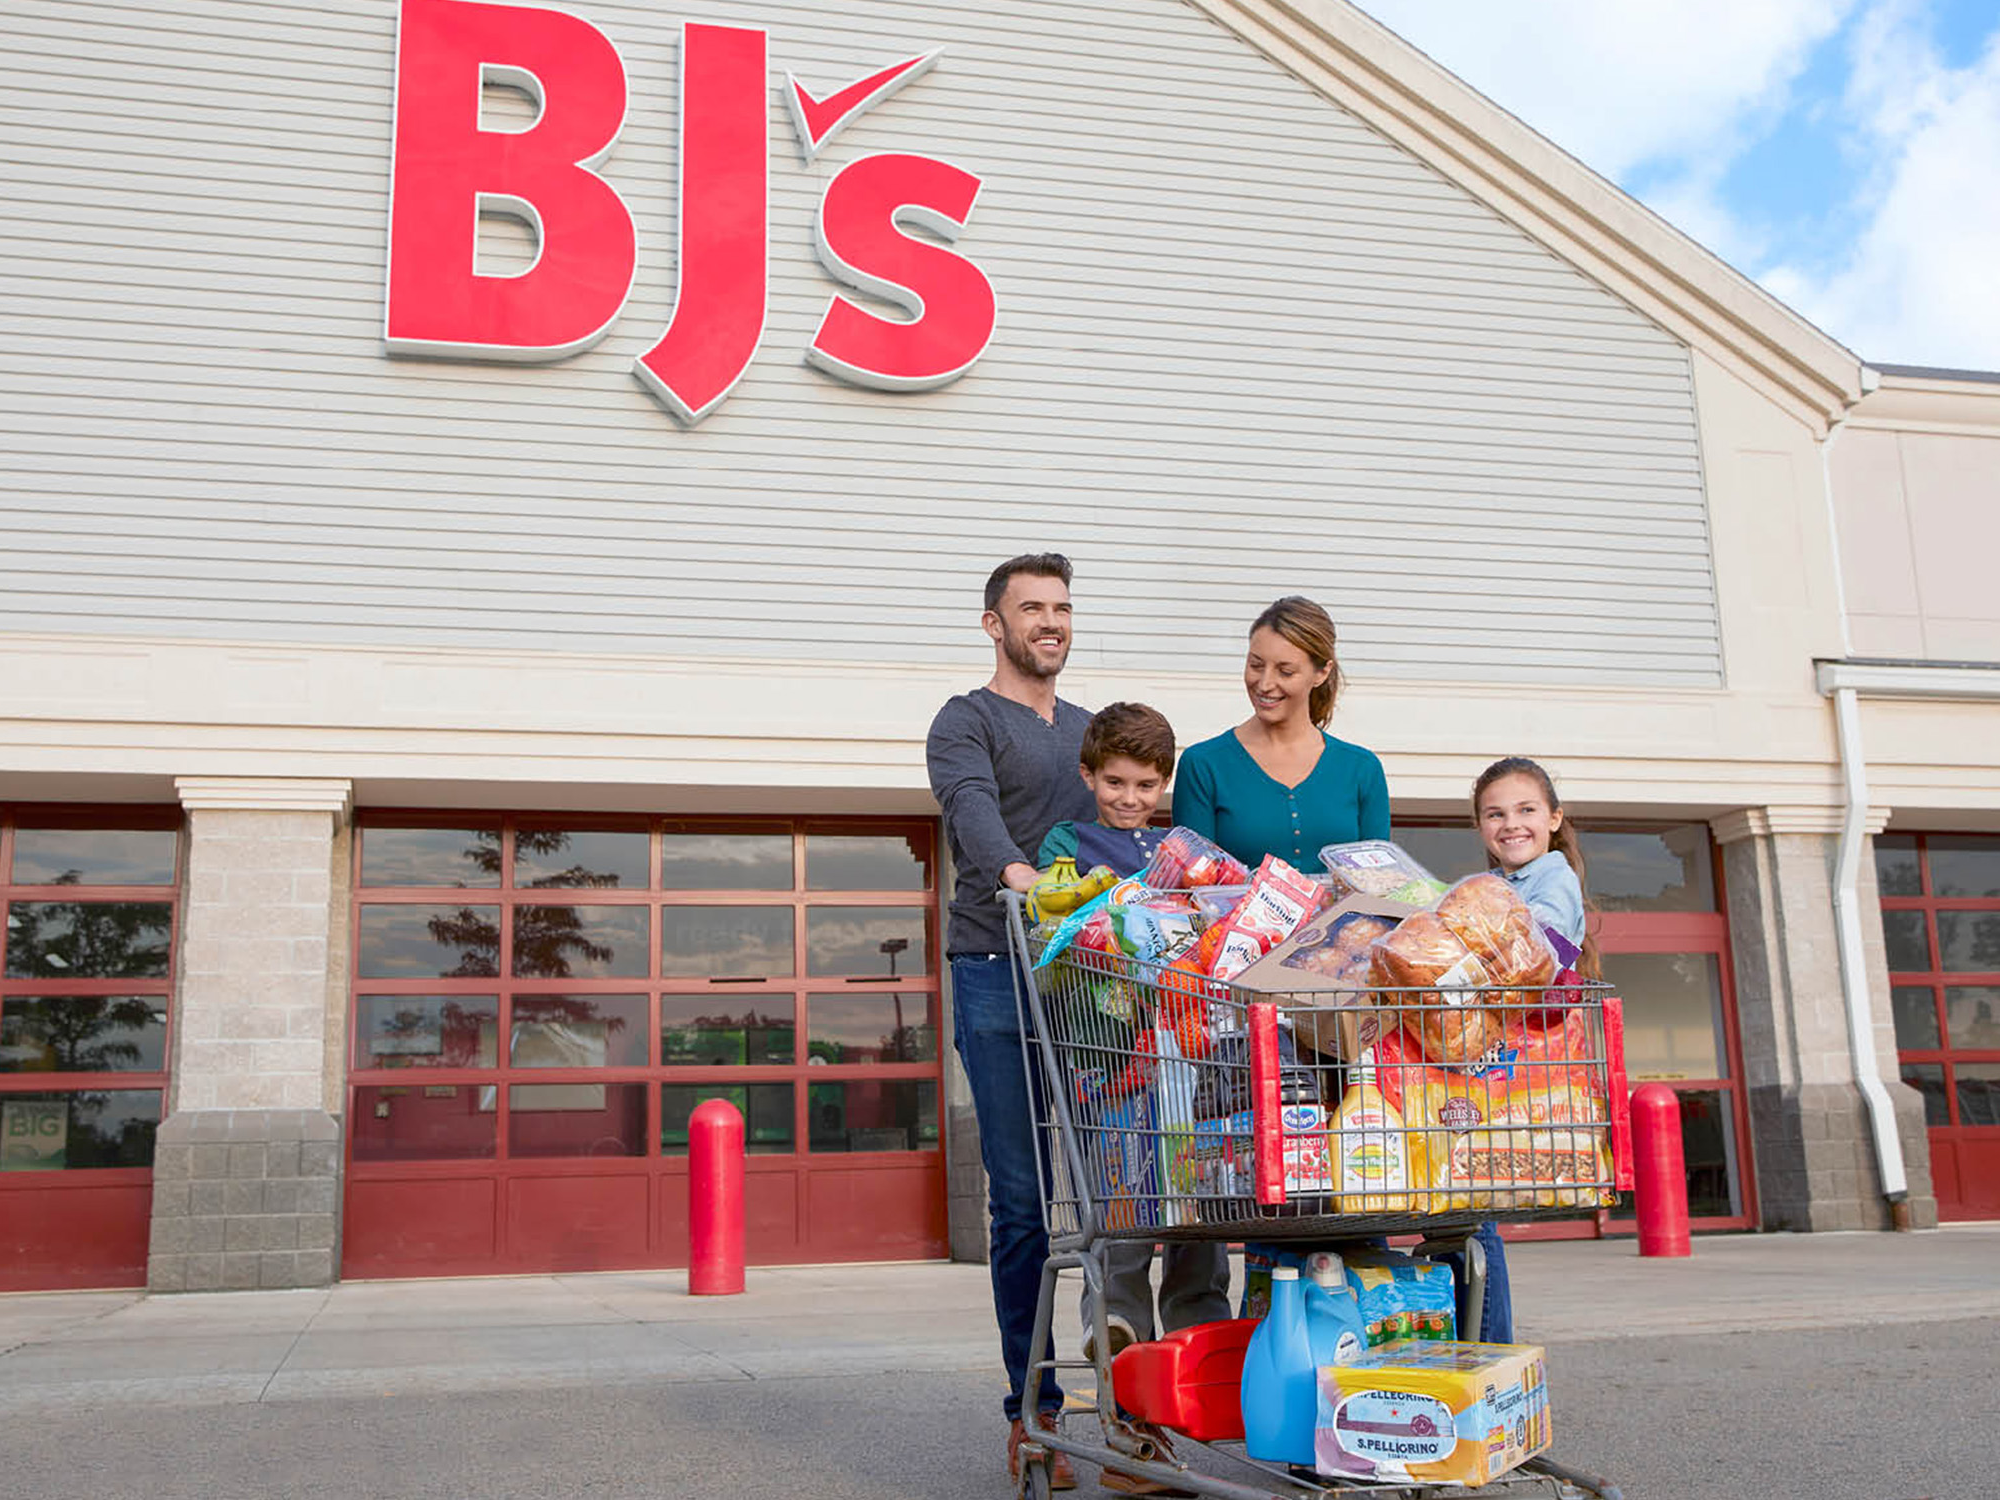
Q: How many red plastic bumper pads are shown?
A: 2